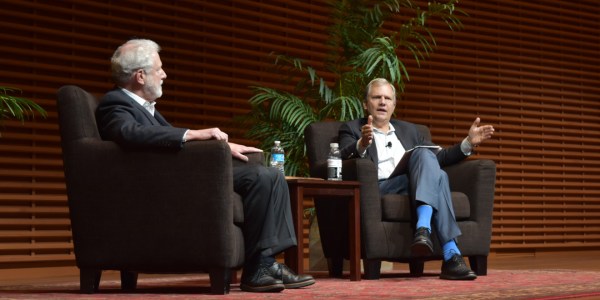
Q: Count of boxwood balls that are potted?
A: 0